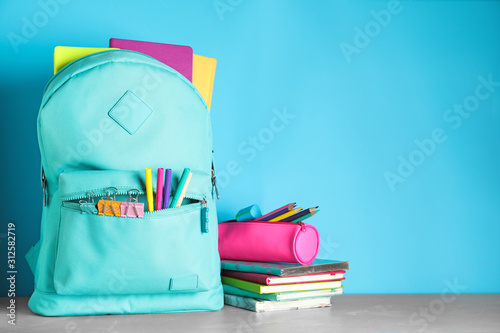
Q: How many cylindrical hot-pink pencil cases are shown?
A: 1